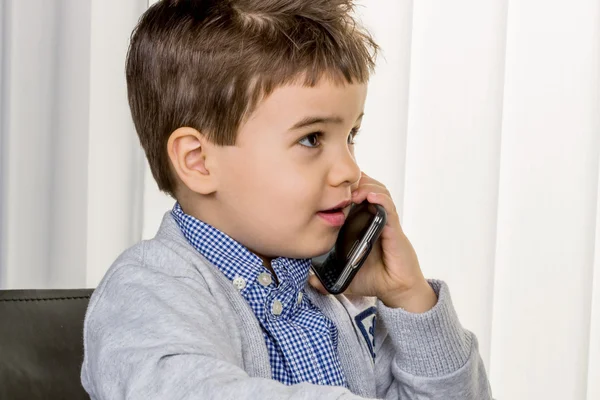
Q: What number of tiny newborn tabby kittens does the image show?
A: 0